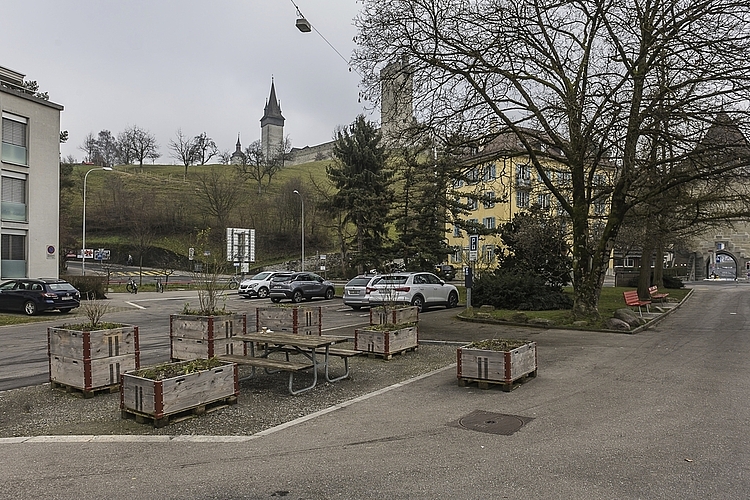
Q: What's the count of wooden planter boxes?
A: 7